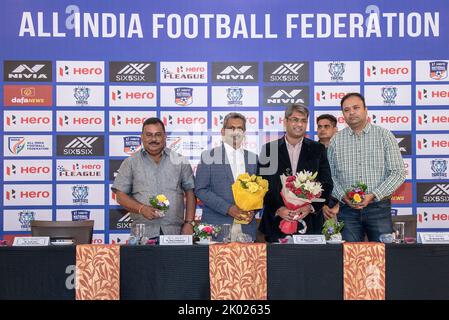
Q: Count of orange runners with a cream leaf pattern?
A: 3